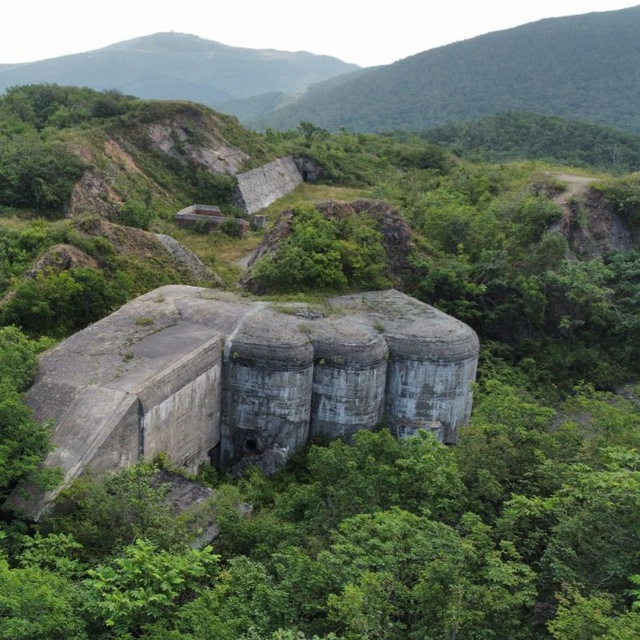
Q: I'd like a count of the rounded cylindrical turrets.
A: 3